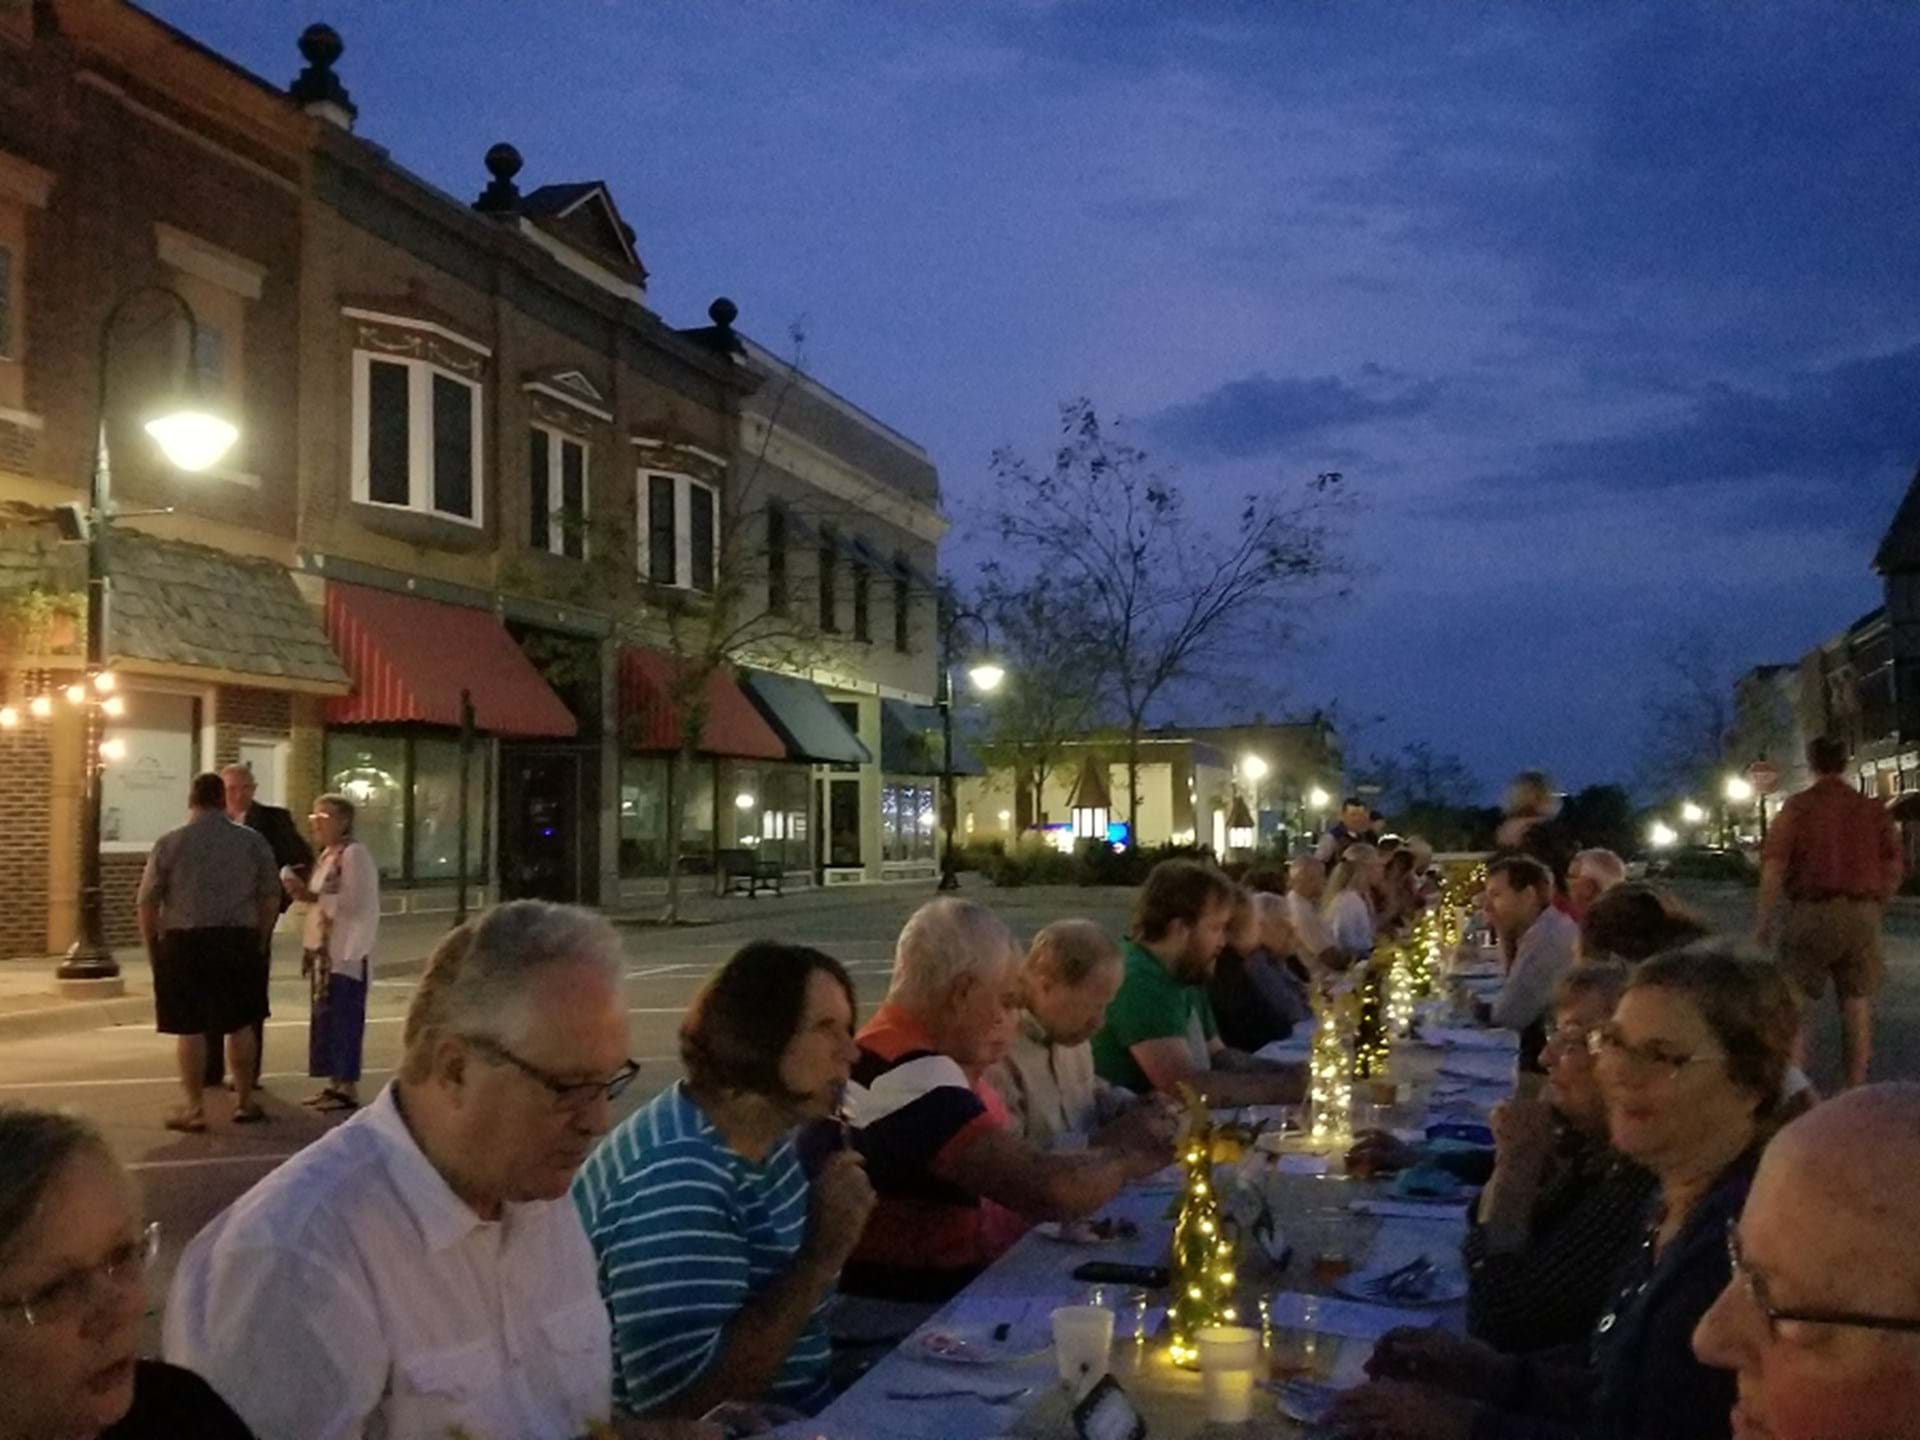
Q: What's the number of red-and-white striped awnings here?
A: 2